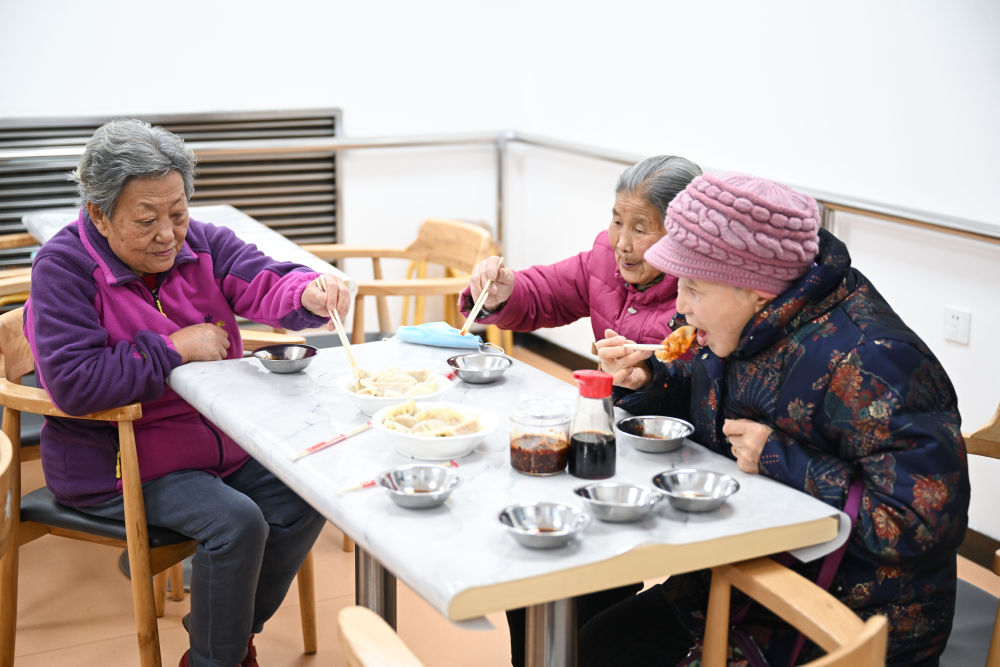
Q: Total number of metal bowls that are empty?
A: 2